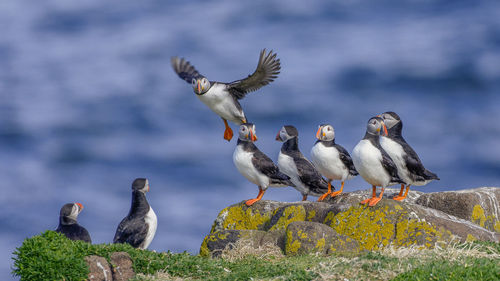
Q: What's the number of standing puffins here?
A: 7